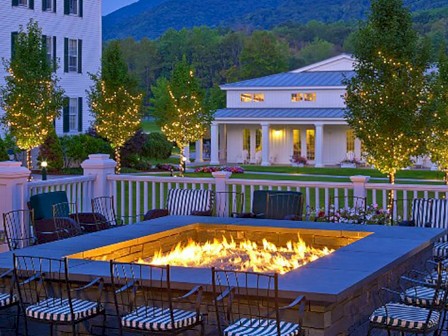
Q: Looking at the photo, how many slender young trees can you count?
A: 5